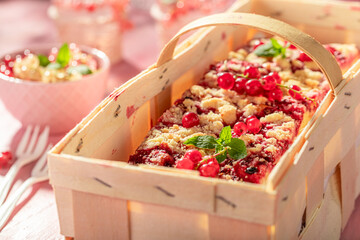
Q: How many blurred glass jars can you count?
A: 2